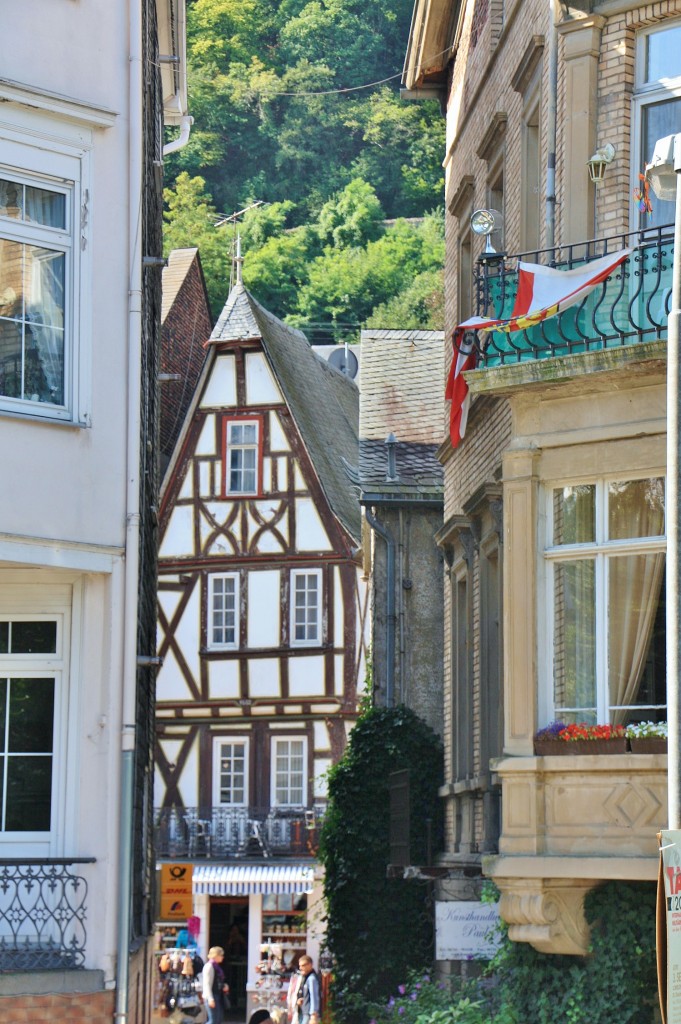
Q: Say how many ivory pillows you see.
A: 0